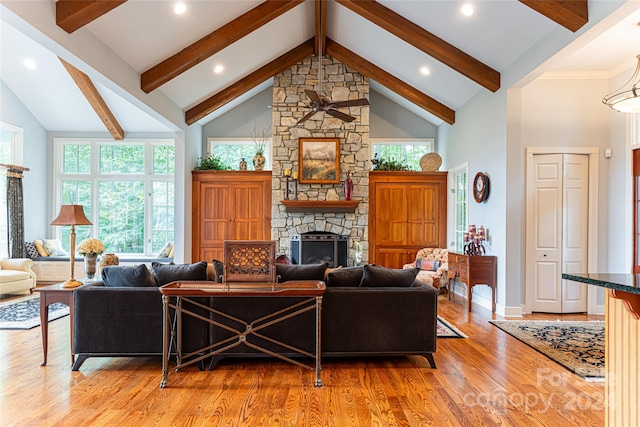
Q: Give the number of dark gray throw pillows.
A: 6